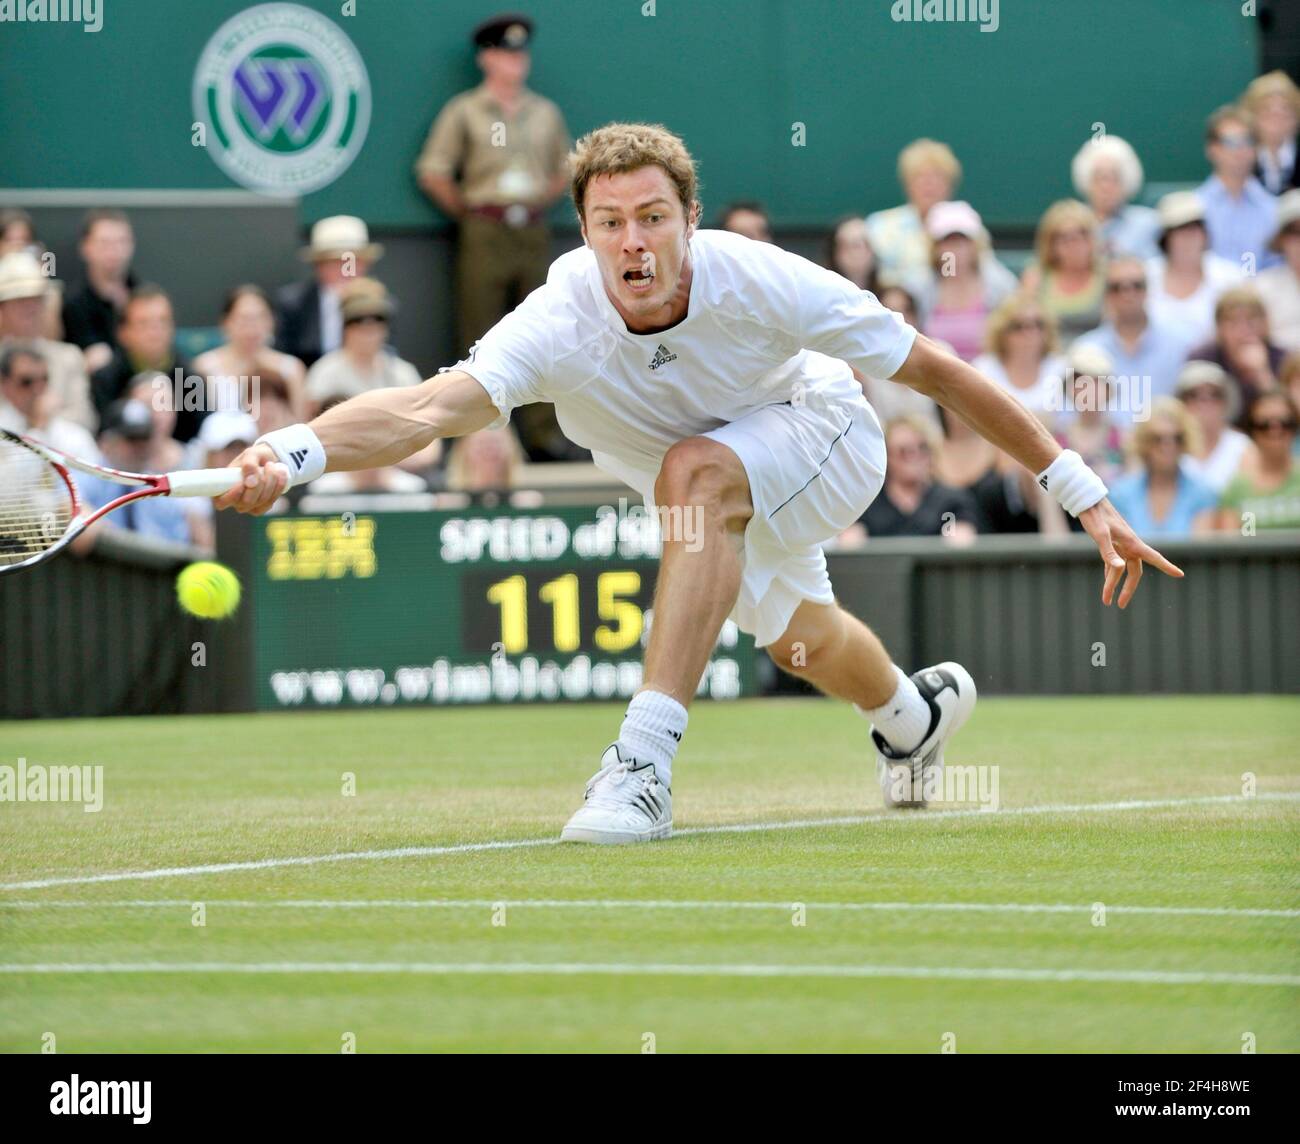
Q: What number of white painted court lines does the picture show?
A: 3